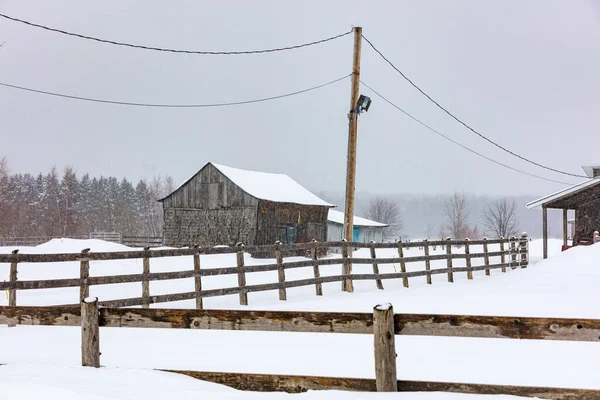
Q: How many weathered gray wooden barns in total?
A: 1